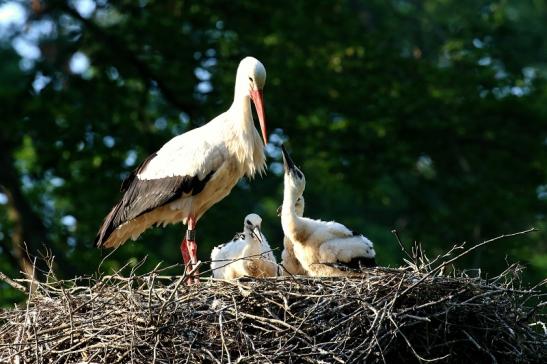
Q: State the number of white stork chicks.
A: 3